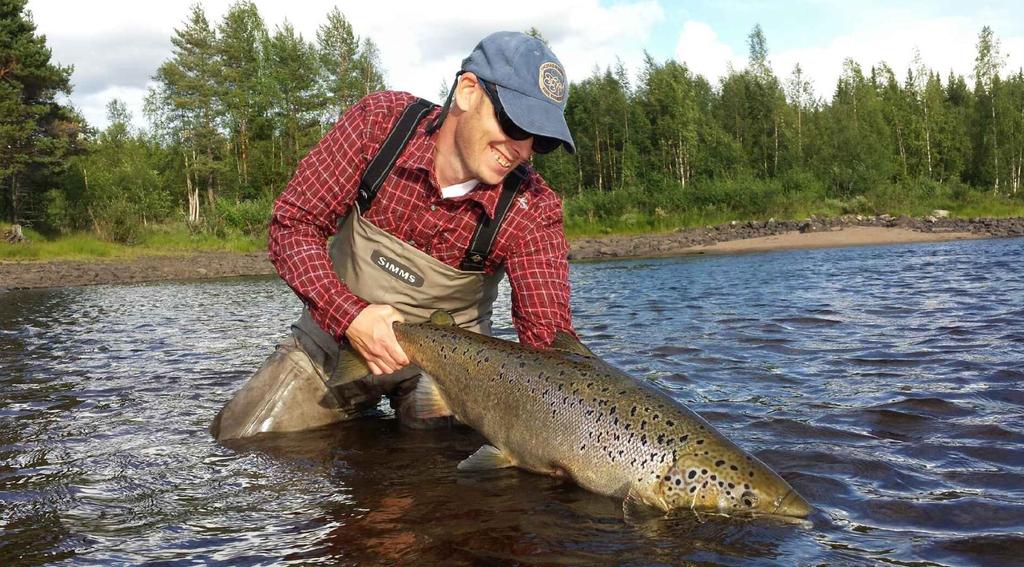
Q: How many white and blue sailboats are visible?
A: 0